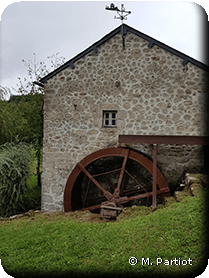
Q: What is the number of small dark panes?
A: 4